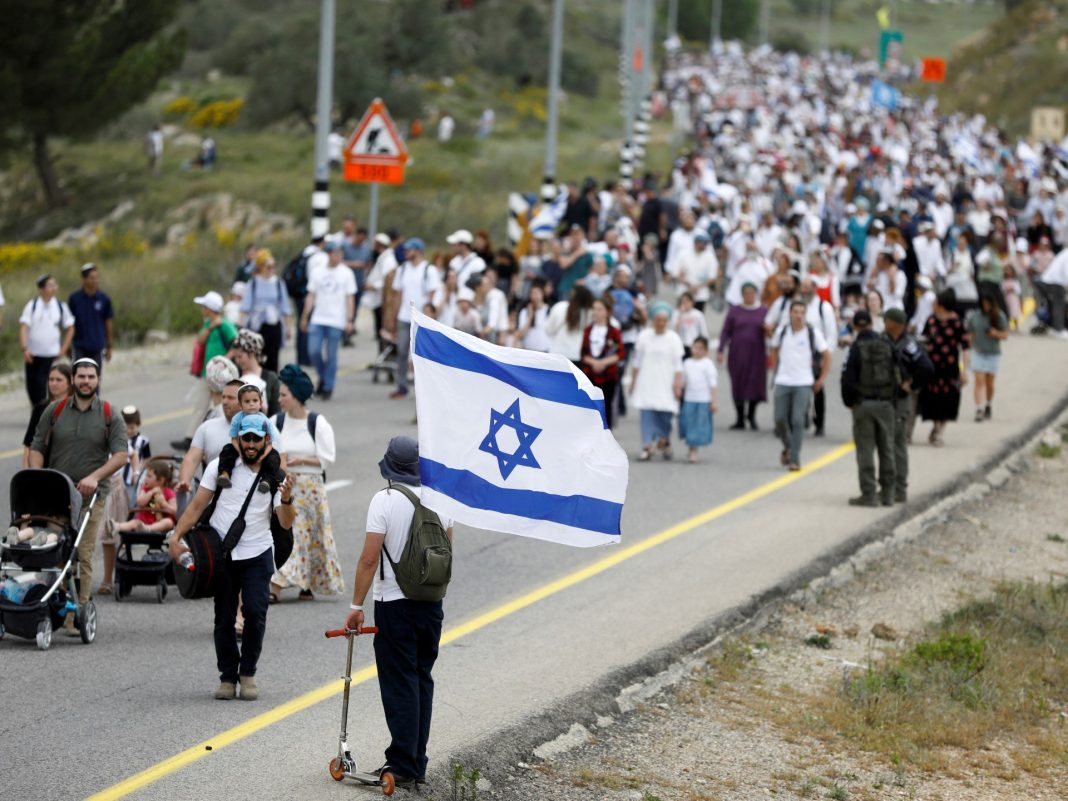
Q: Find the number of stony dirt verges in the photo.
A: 1